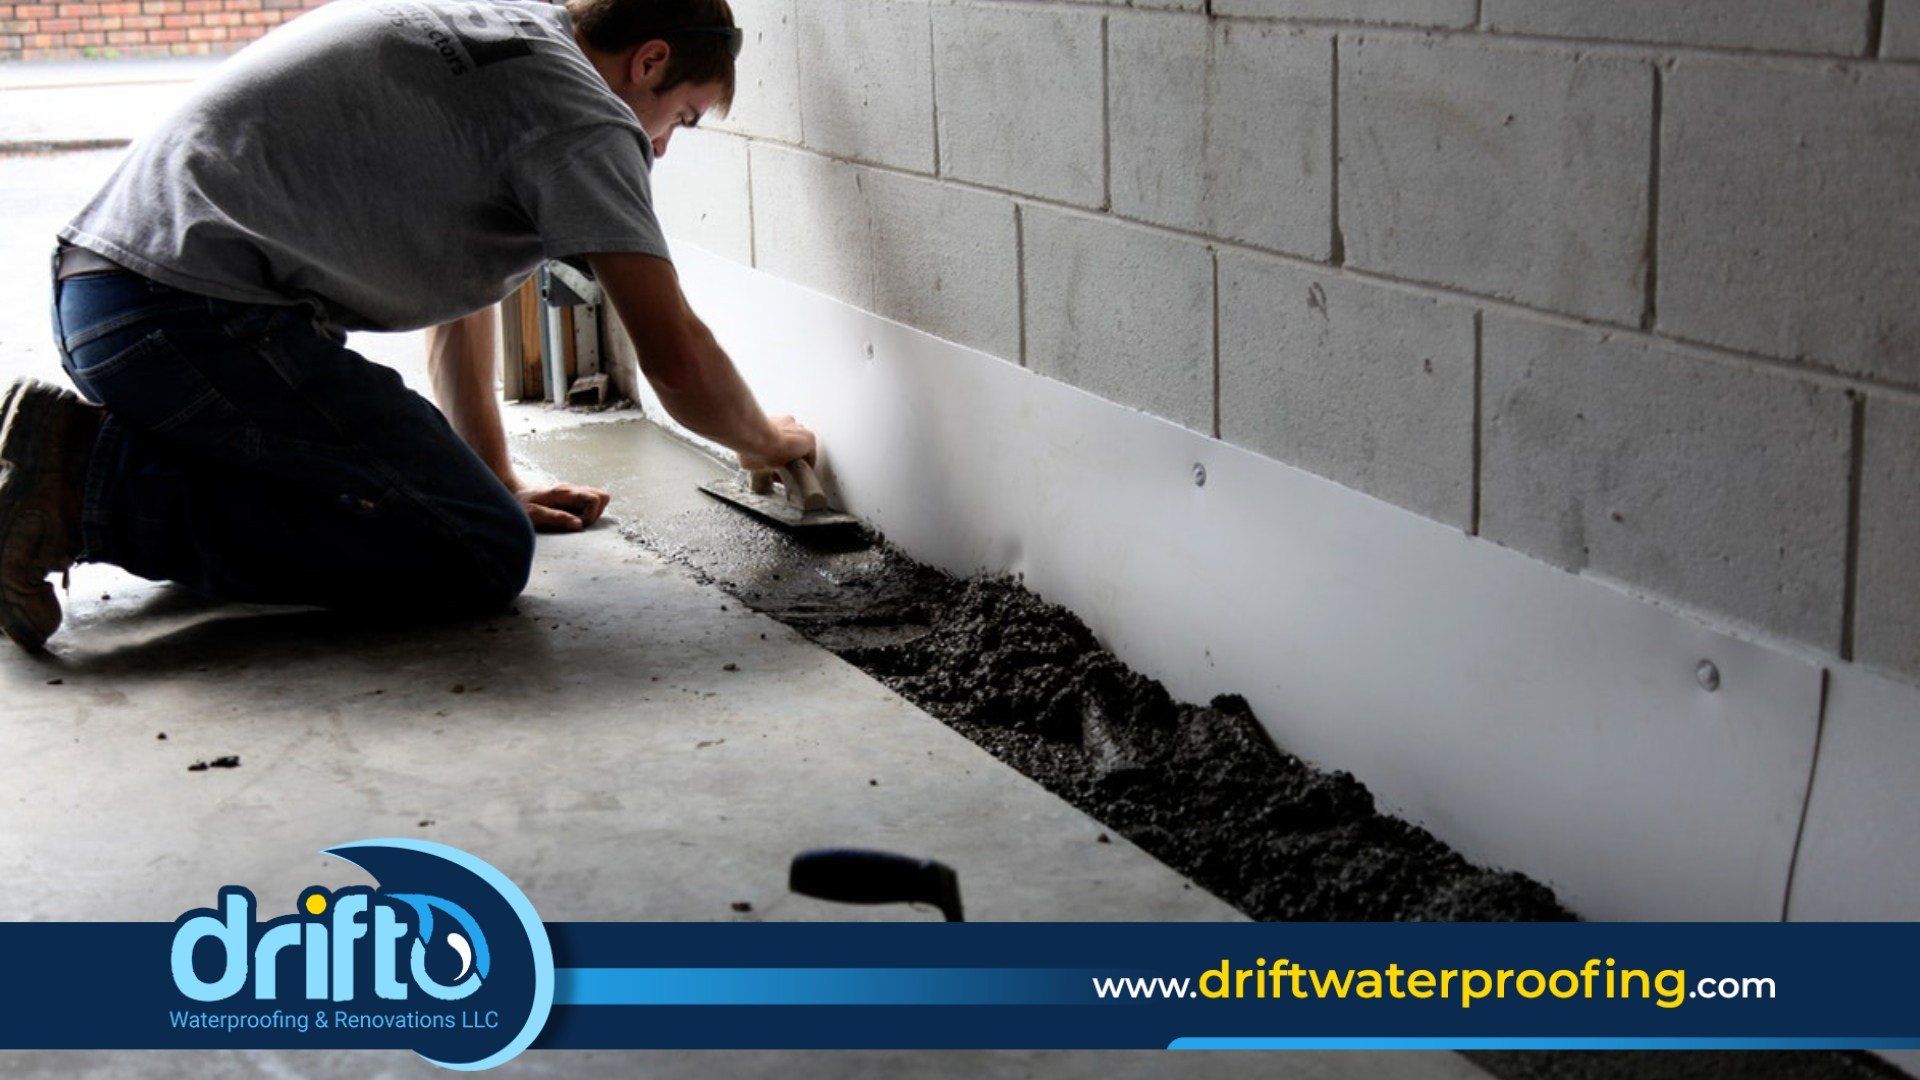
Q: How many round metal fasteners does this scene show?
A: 3